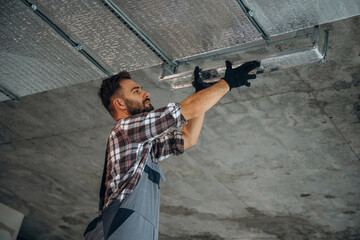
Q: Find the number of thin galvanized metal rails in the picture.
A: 4